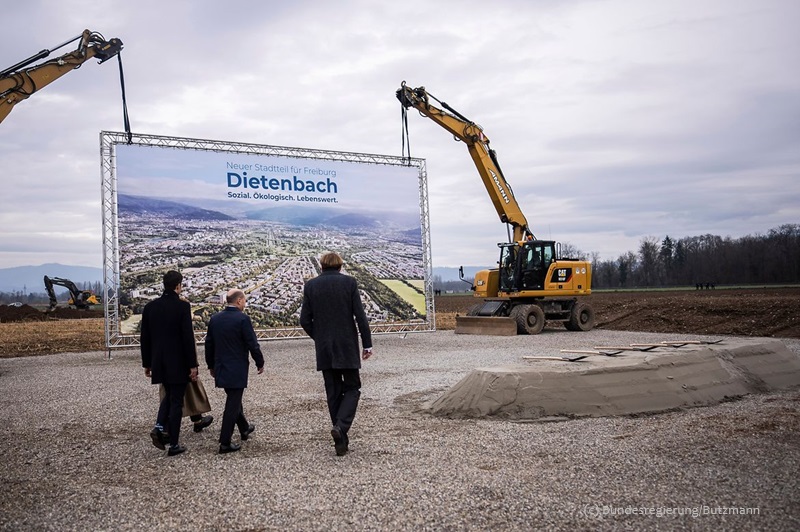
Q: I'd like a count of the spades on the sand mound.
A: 5